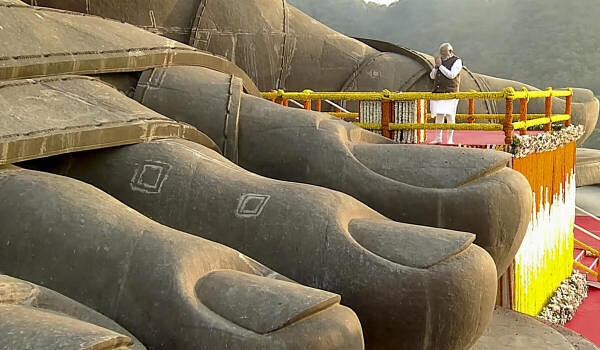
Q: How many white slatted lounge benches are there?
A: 0